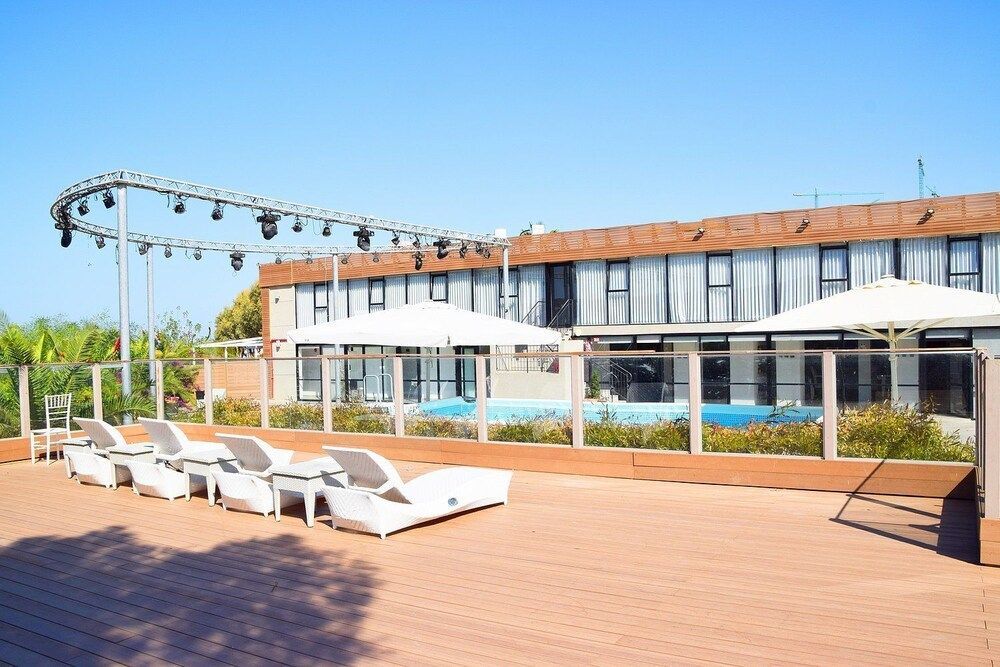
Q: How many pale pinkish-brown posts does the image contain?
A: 12